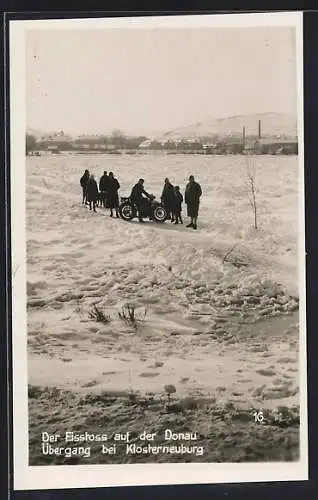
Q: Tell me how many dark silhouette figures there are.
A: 8